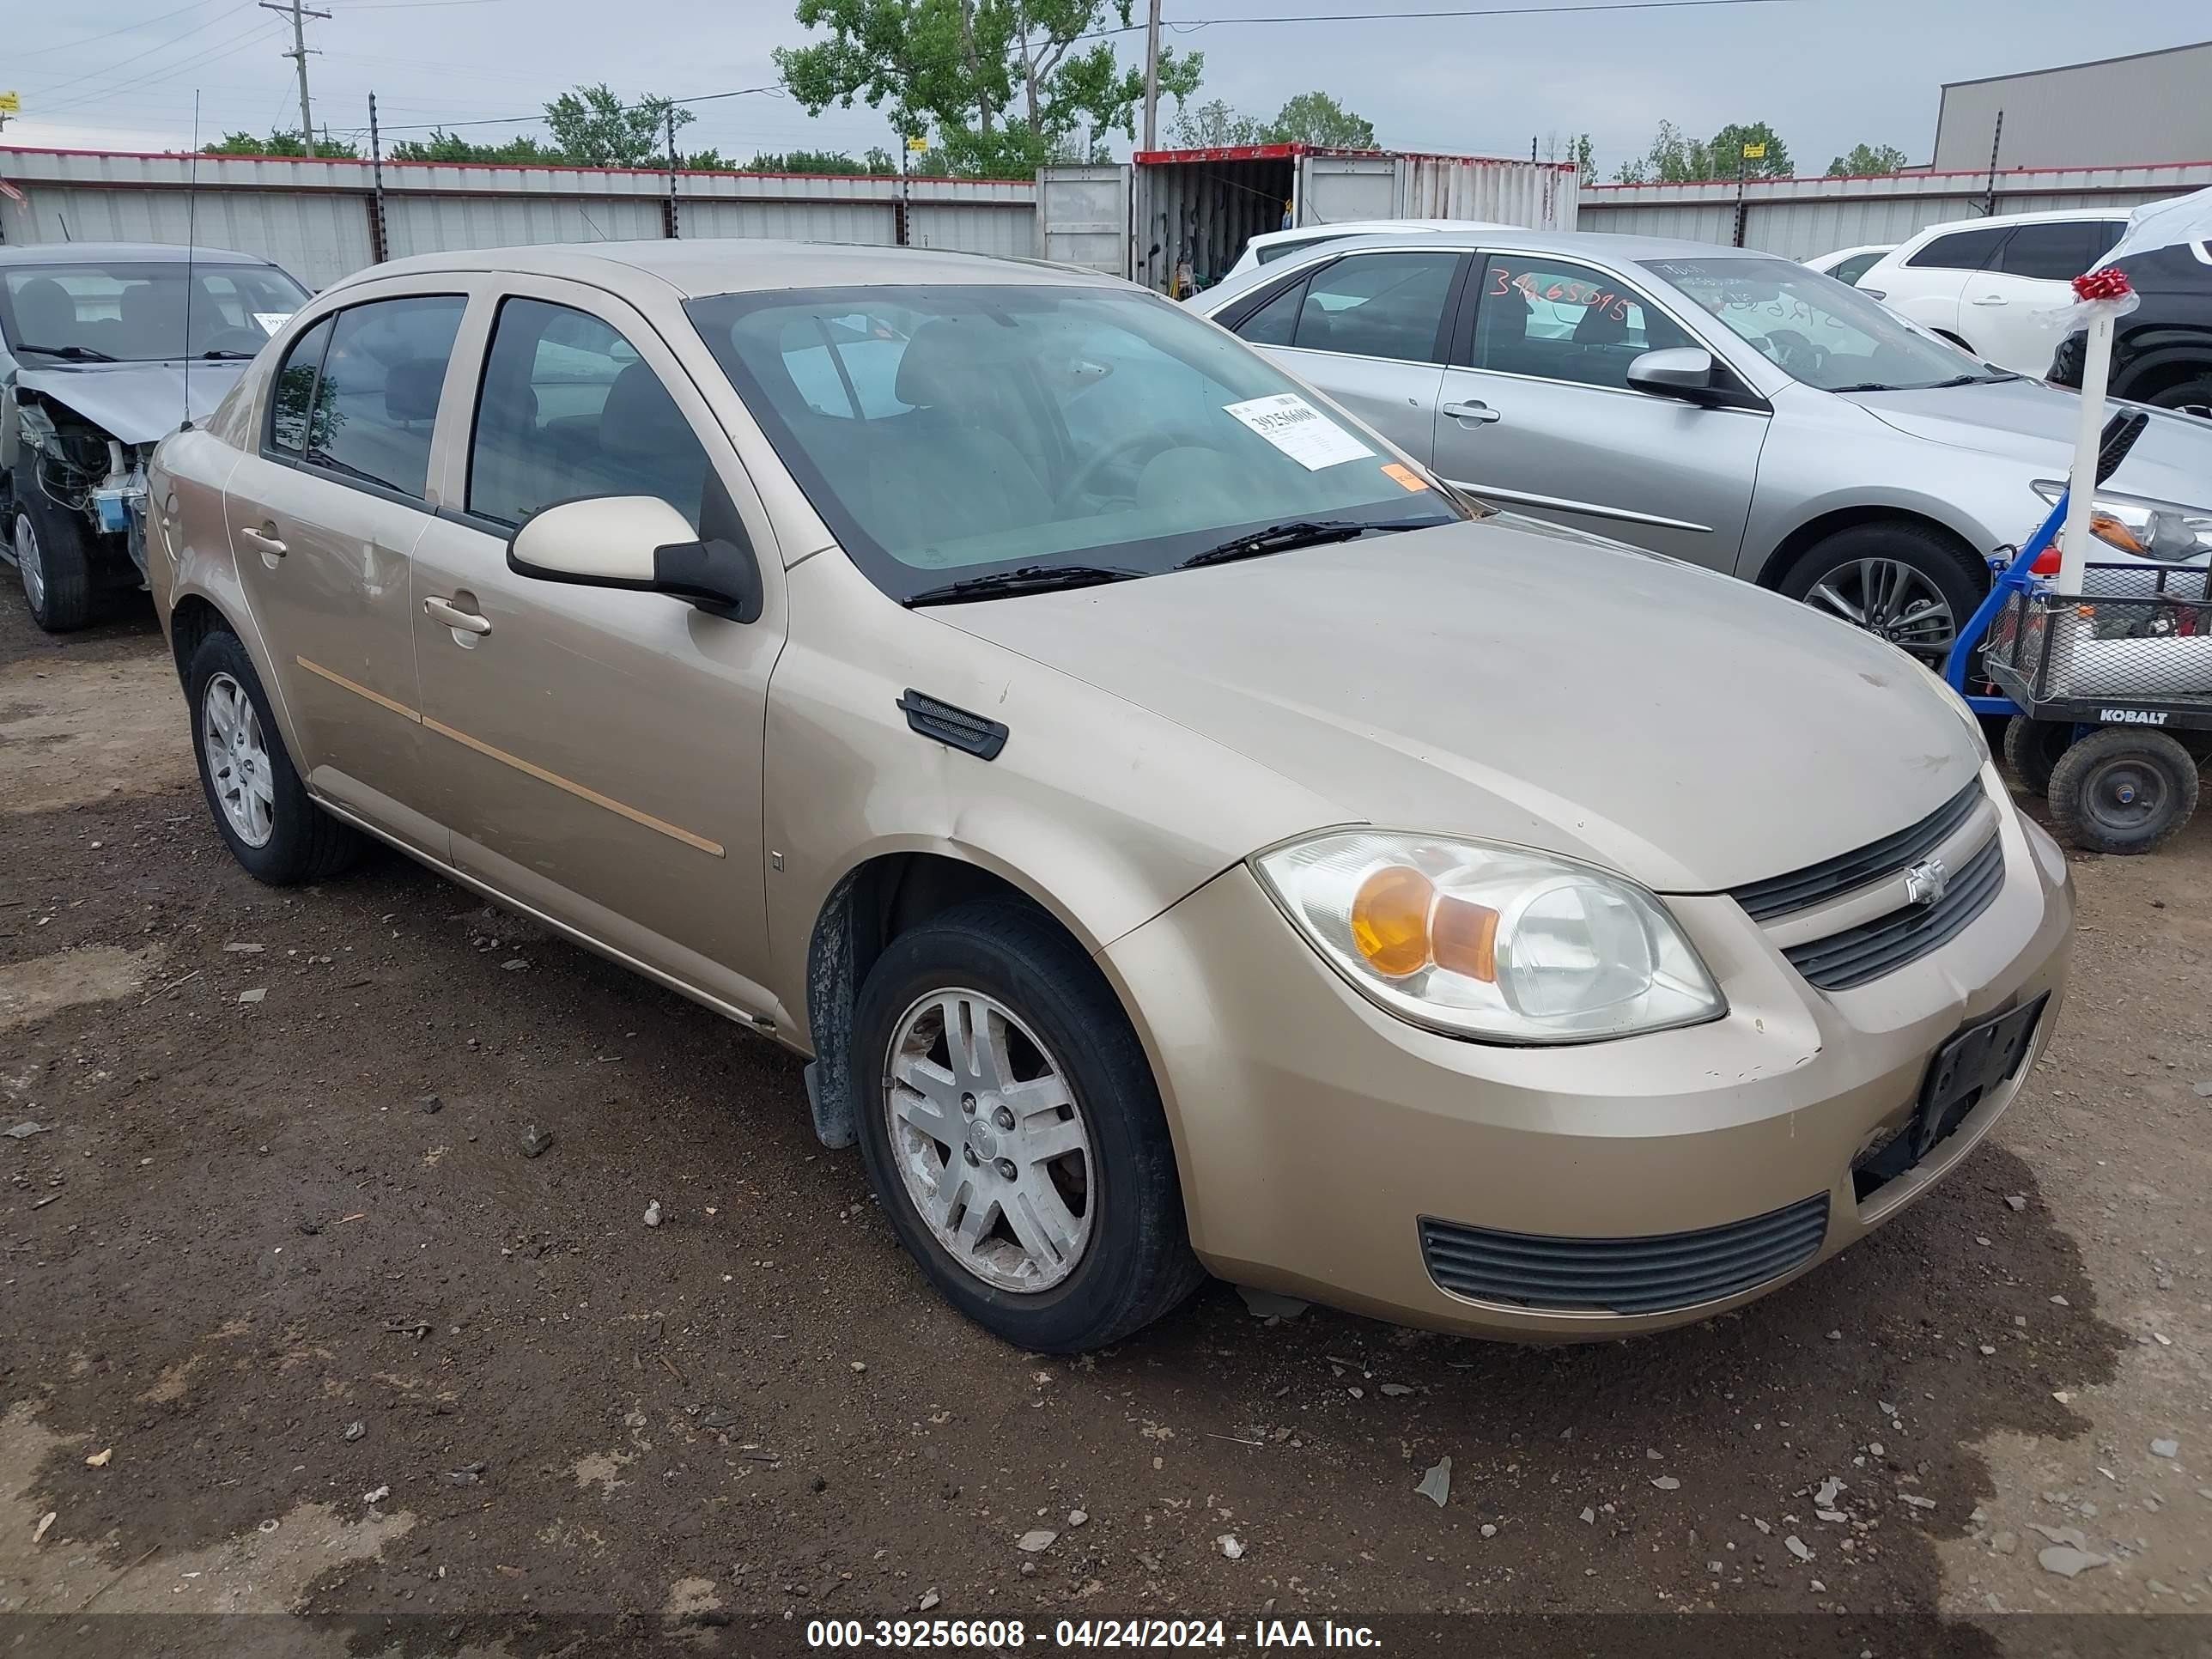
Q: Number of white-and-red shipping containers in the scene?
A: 1